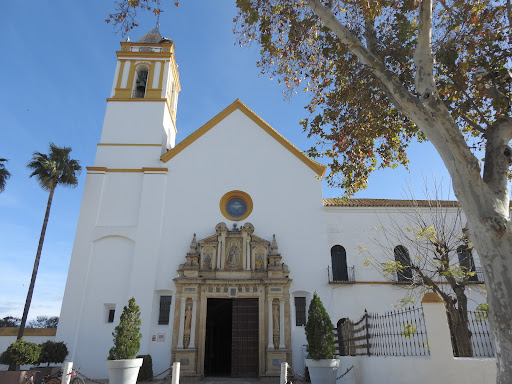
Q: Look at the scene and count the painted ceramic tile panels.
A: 3